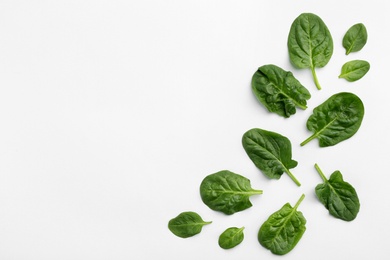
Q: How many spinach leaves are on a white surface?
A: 11